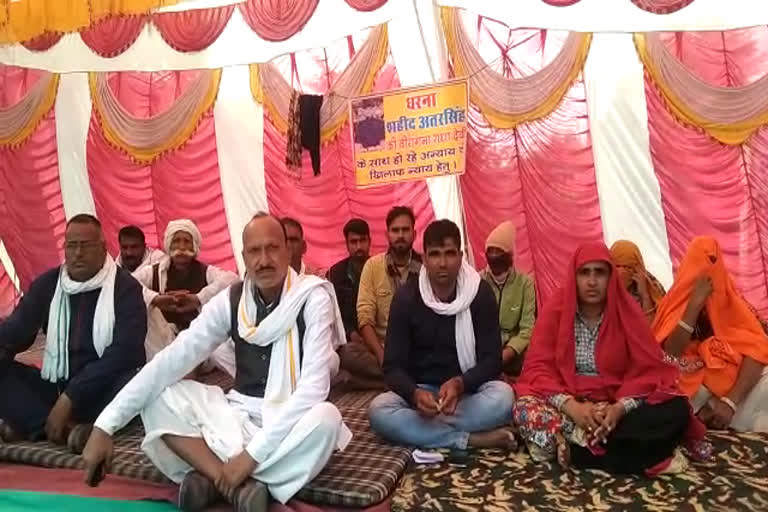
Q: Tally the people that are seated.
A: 12